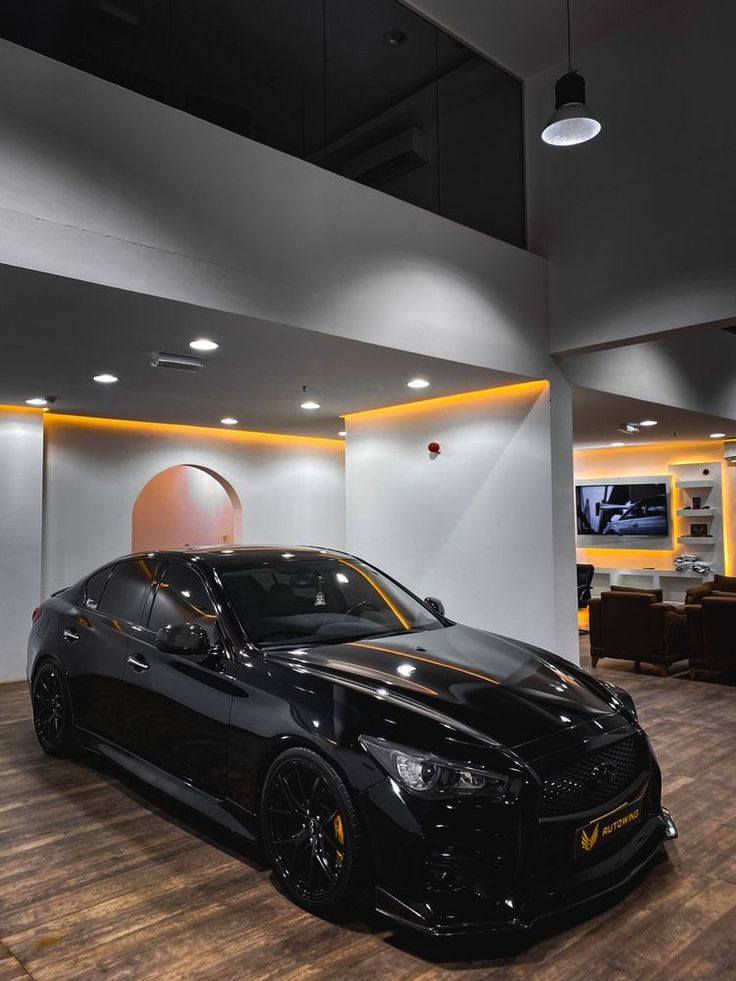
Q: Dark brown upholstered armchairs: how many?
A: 2